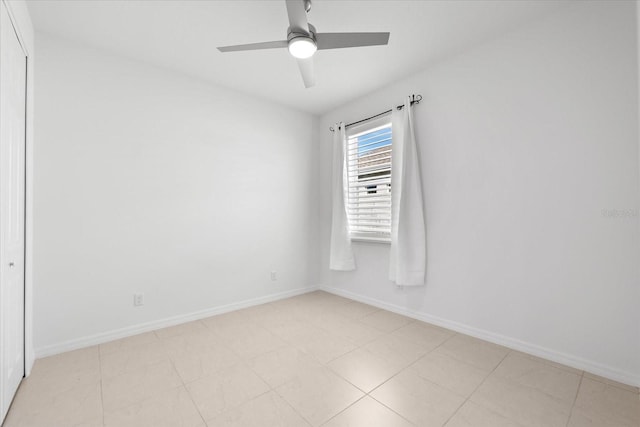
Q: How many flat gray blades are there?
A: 4